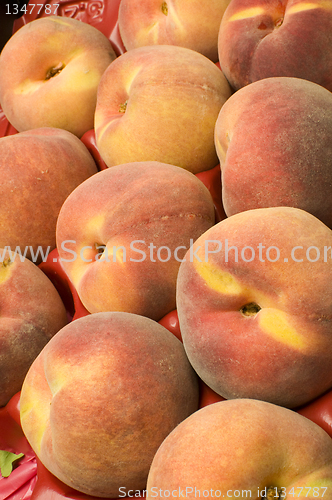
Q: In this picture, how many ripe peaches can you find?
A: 11